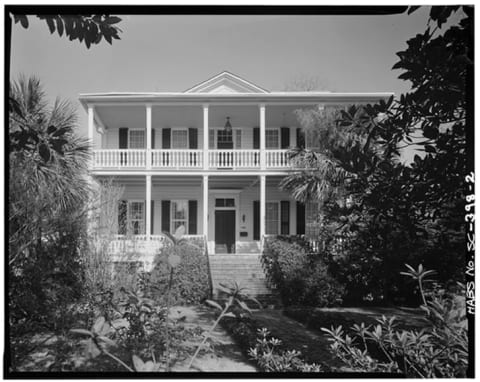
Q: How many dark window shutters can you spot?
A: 14